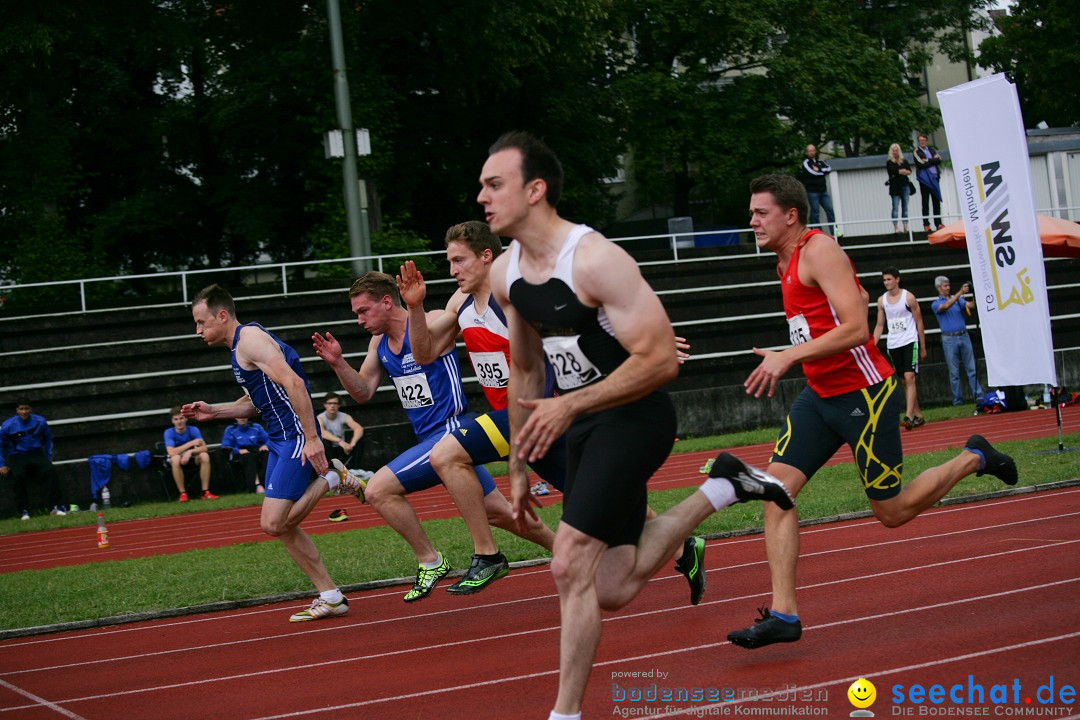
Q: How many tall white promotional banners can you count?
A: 1